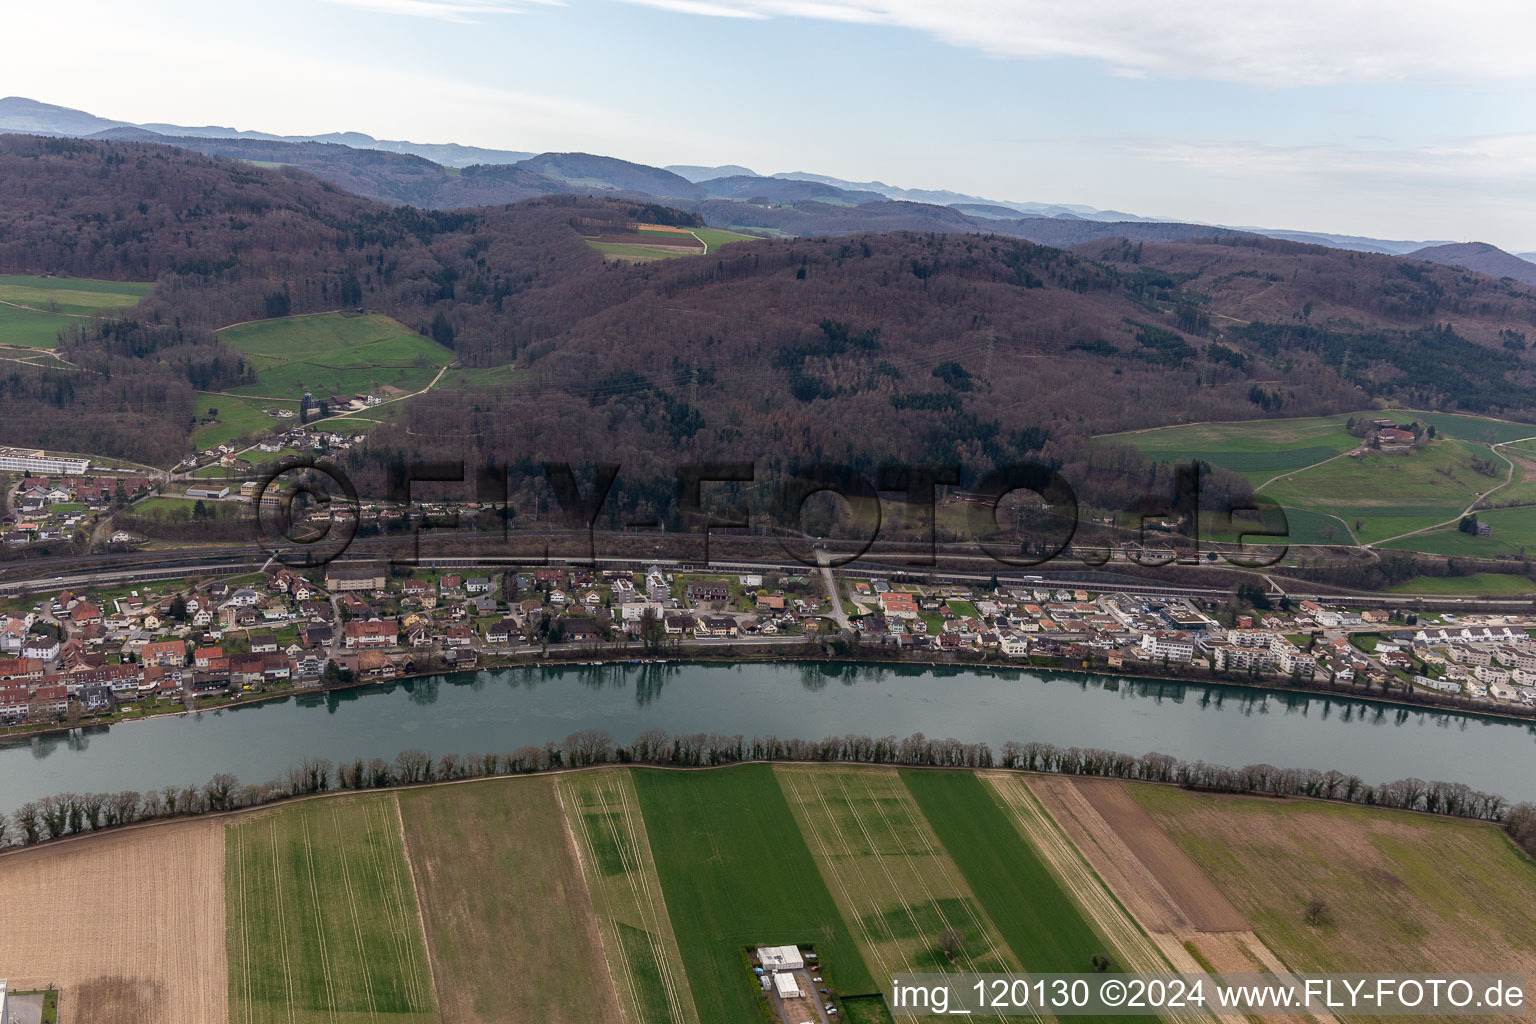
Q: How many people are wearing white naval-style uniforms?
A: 0